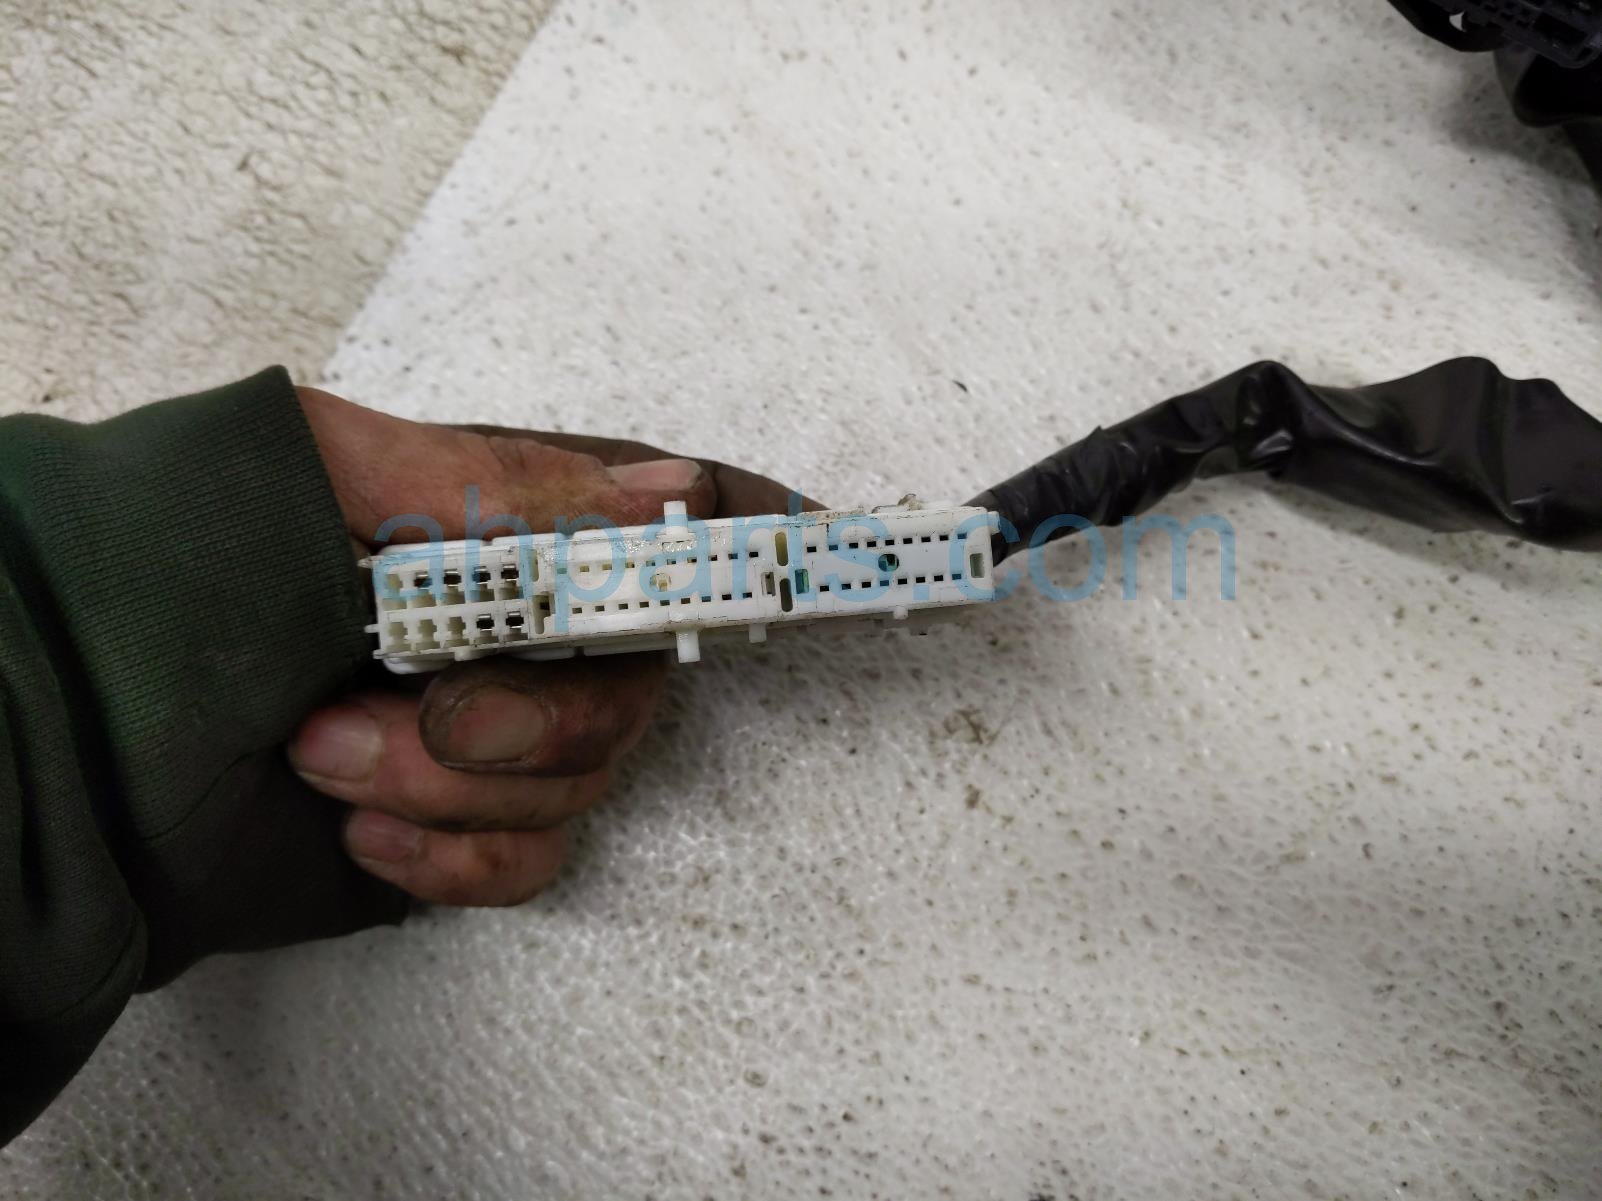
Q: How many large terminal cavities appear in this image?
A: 10